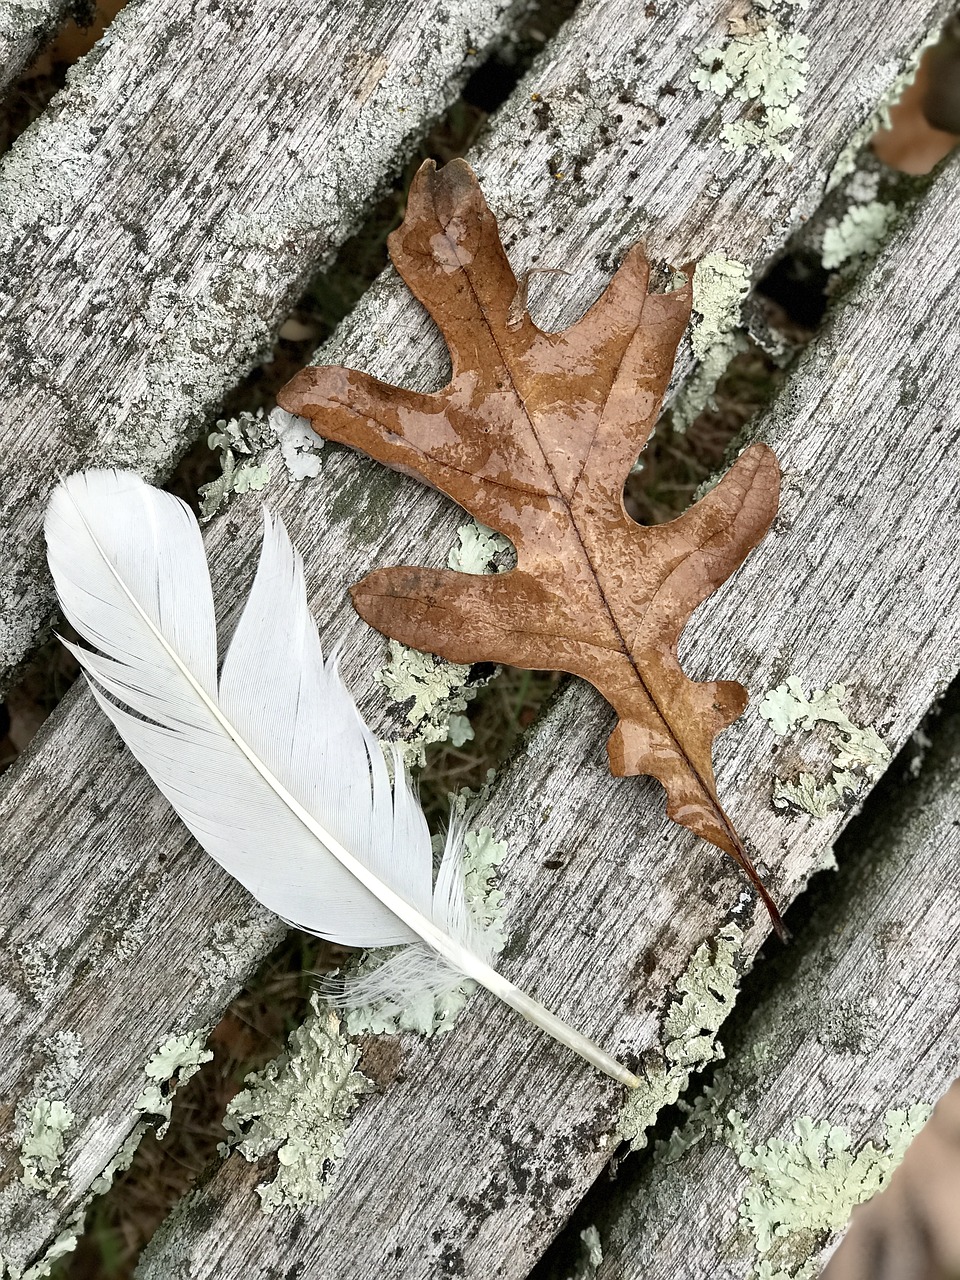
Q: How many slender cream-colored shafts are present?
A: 1